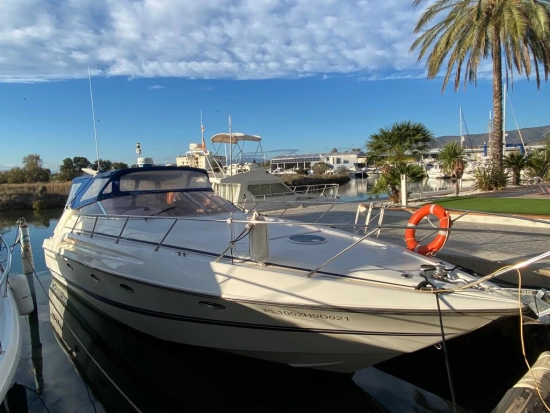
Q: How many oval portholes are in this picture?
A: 4